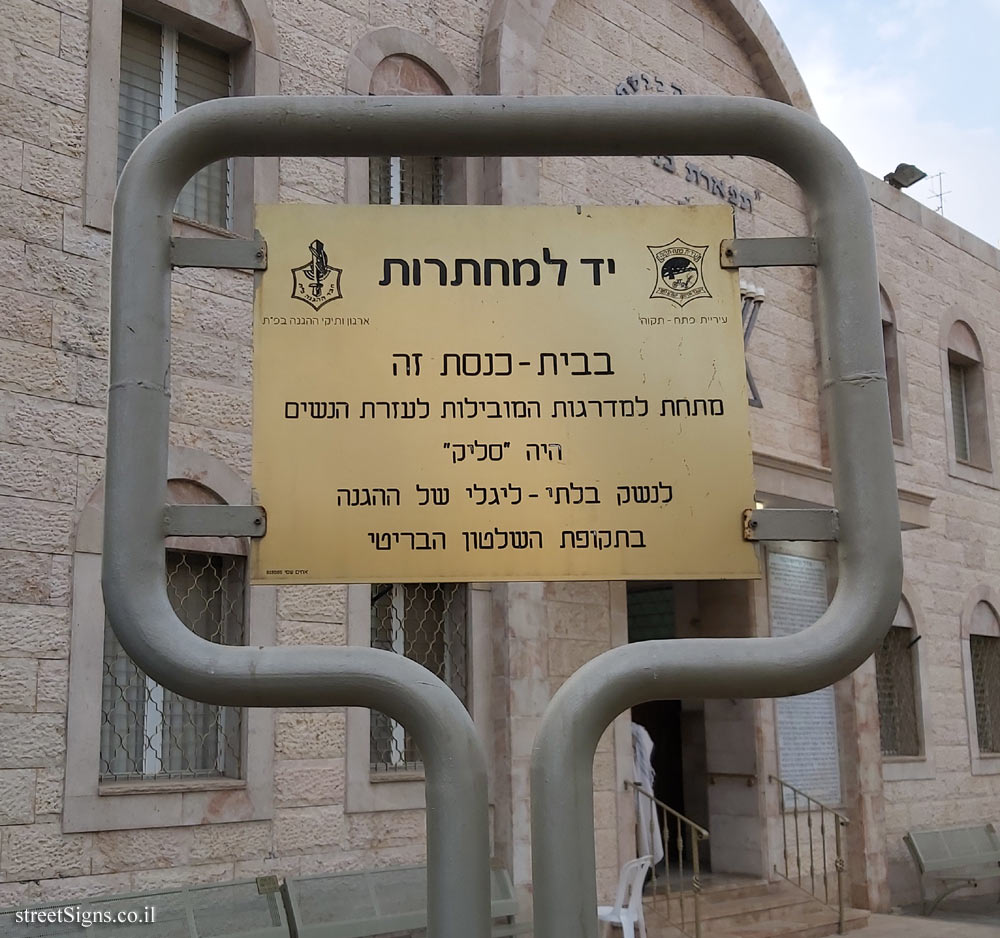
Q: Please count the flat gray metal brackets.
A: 4